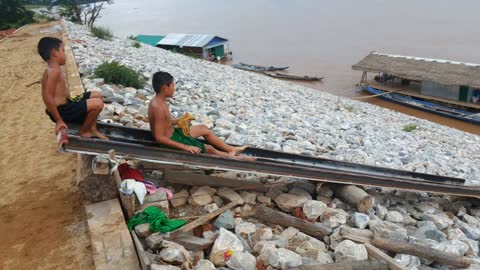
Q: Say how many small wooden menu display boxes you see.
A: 0